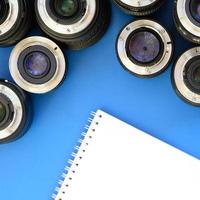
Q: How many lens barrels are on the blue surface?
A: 8